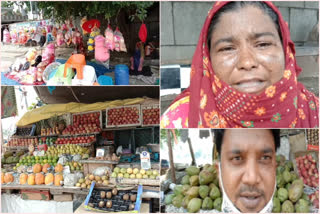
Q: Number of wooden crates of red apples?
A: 3